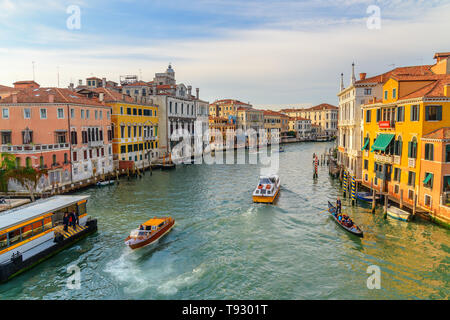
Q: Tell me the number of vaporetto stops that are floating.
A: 1